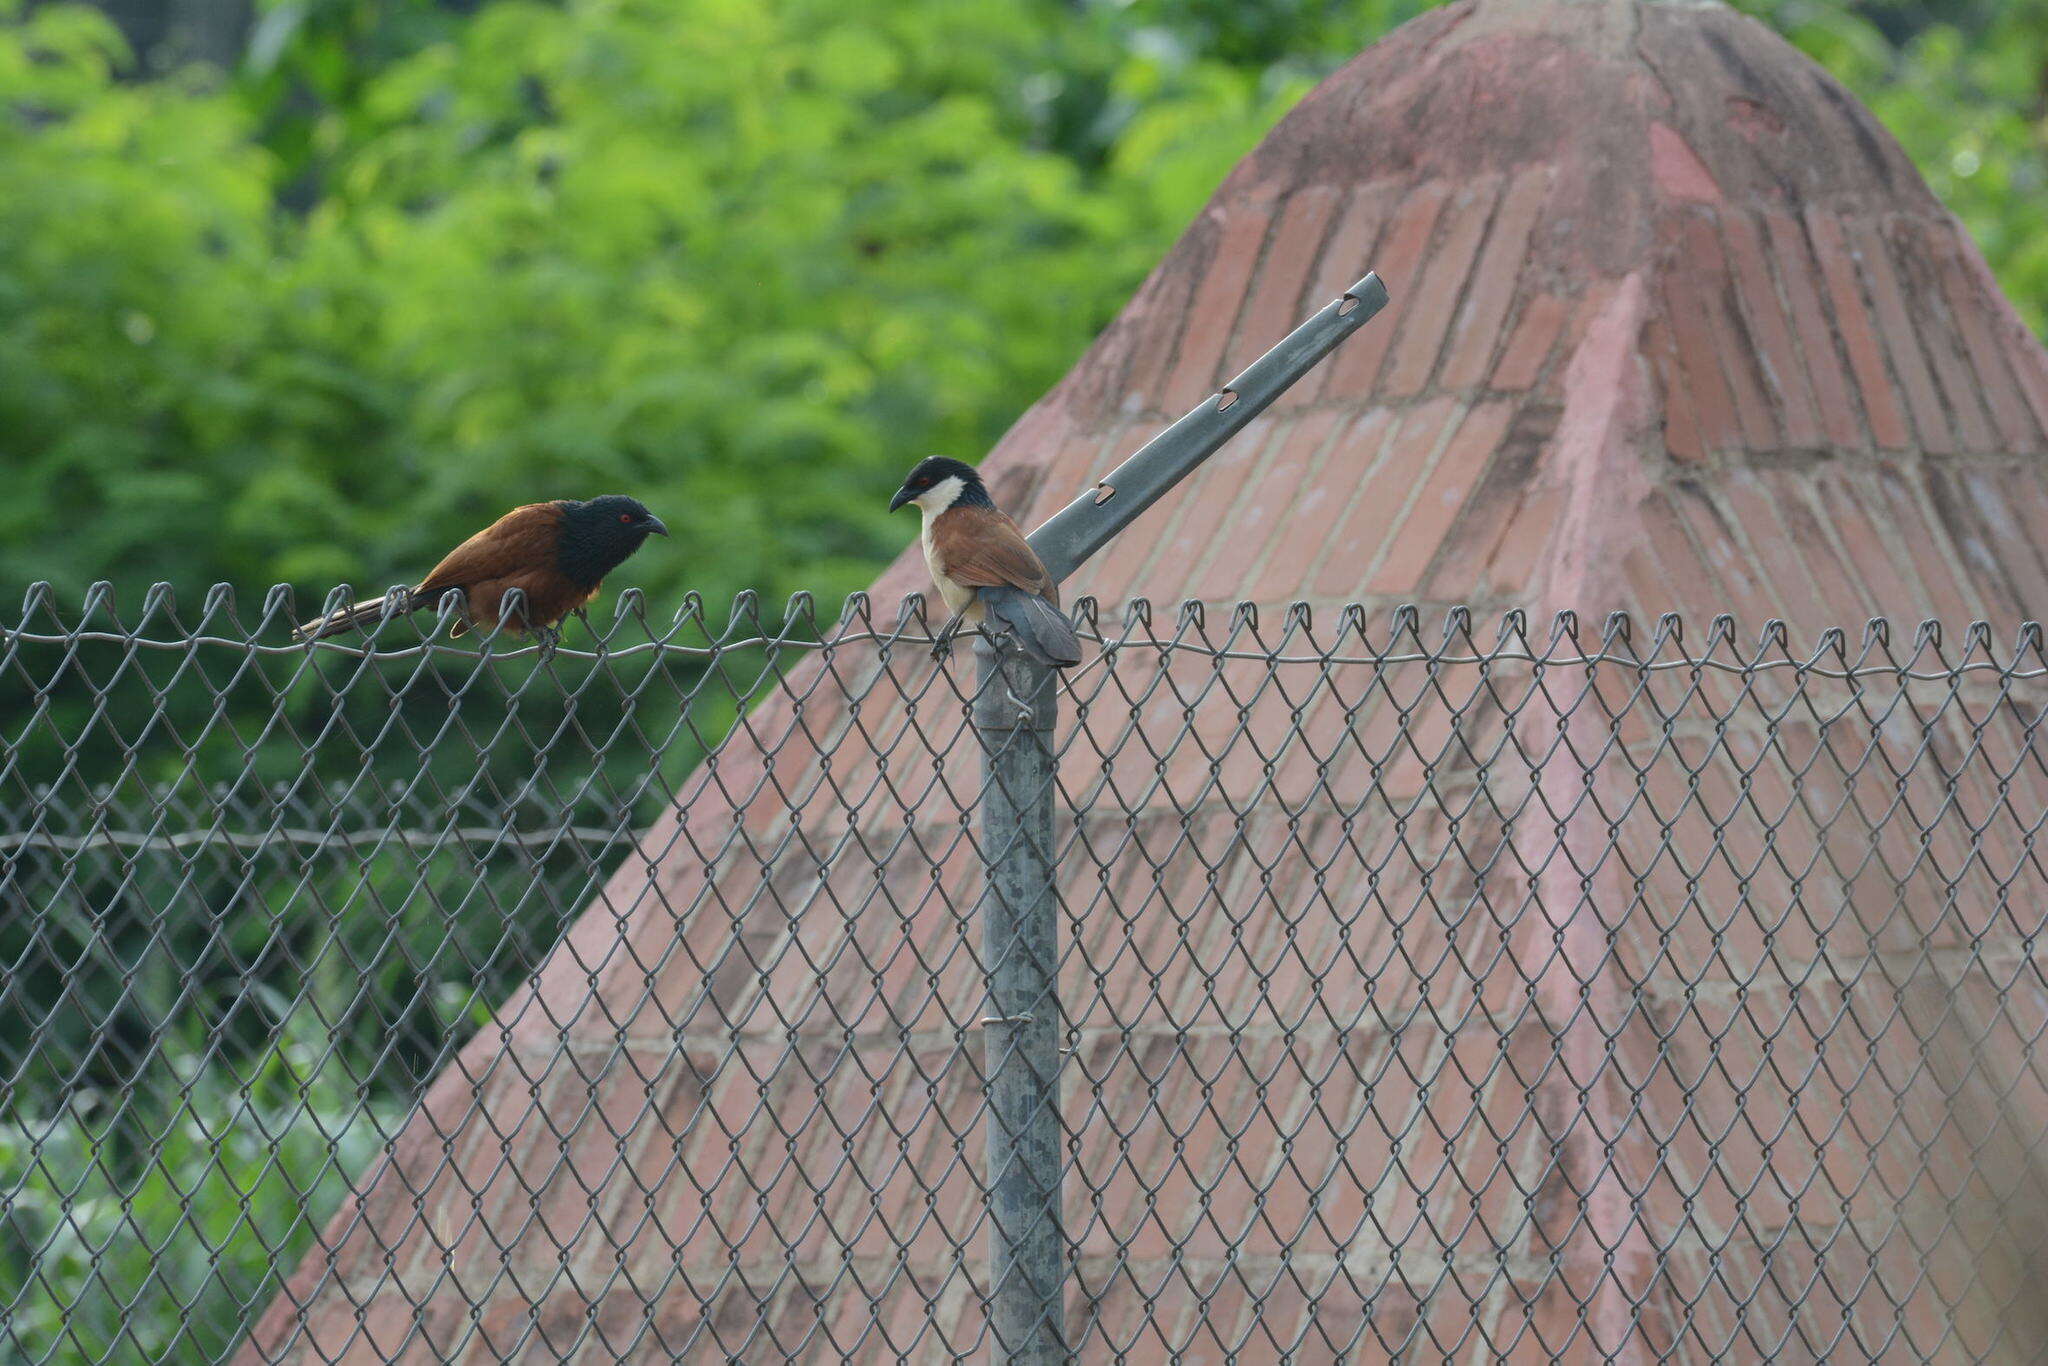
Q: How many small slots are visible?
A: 3